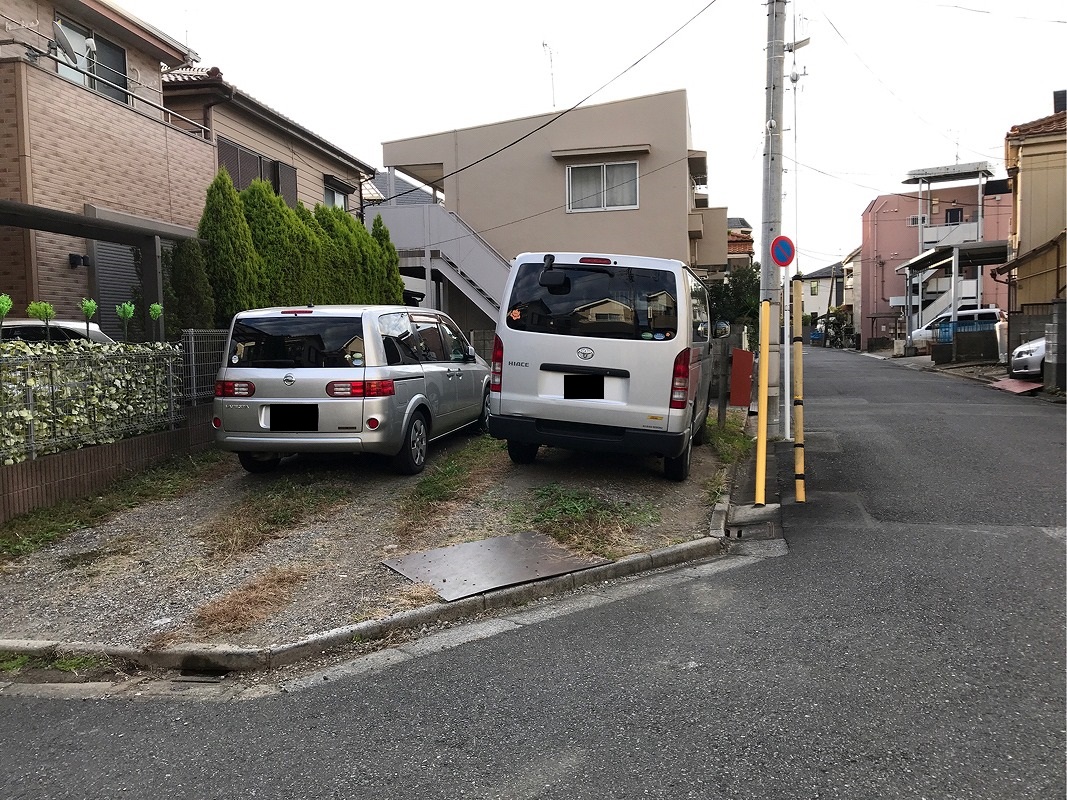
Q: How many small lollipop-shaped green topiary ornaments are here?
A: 5